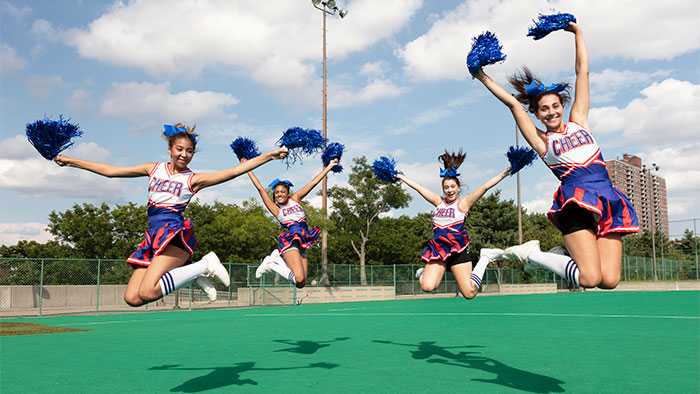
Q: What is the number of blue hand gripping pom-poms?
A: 8